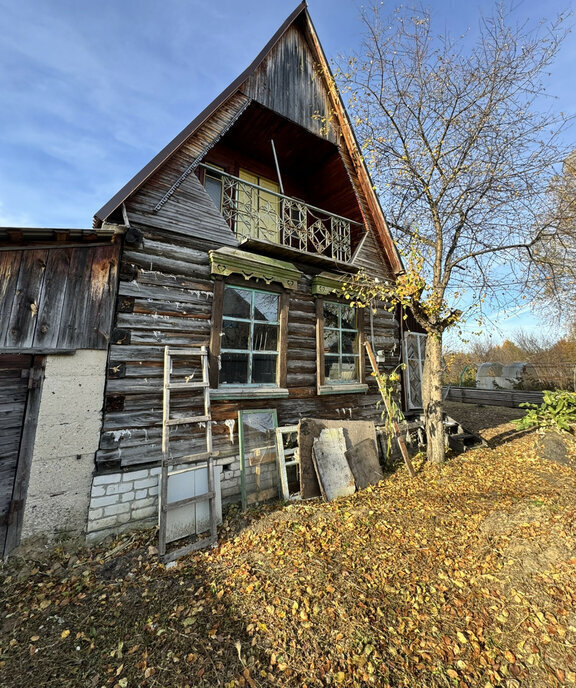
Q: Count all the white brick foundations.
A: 1